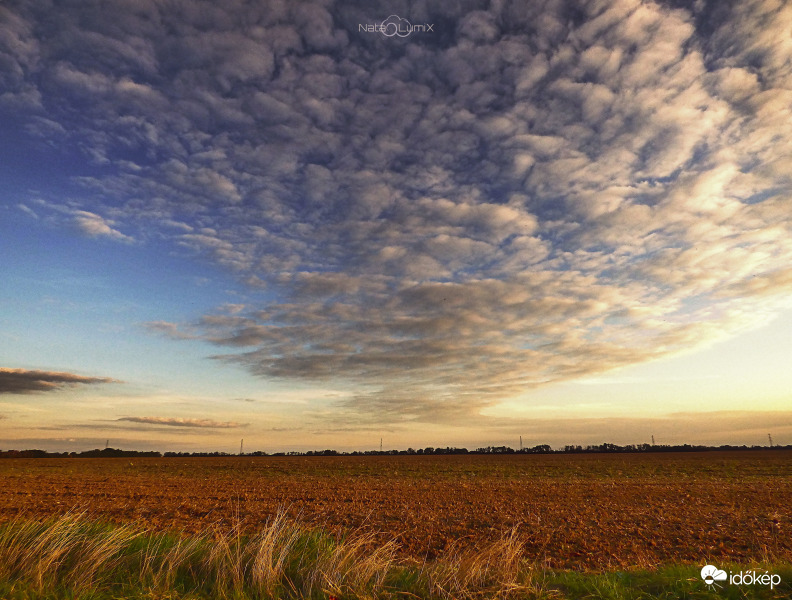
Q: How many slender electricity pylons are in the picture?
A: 6